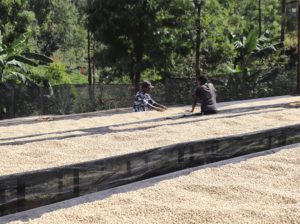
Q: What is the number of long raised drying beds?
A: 3